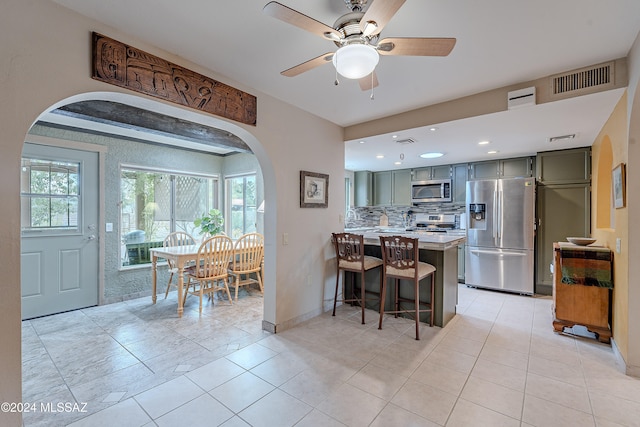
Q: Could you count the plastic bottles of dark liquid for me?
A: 0